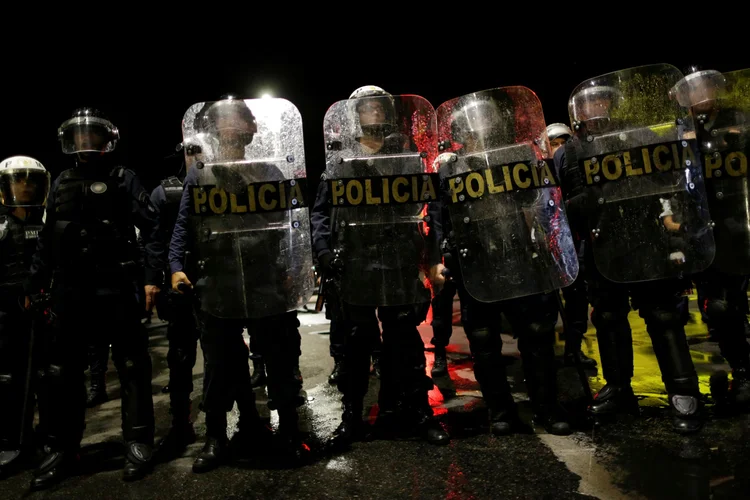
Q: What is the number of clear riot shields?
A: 5